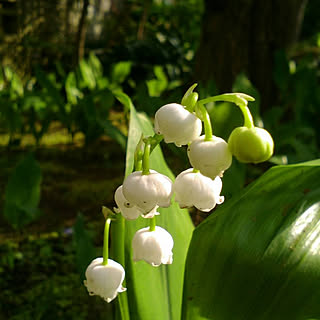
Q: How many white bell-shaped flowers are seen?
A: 7